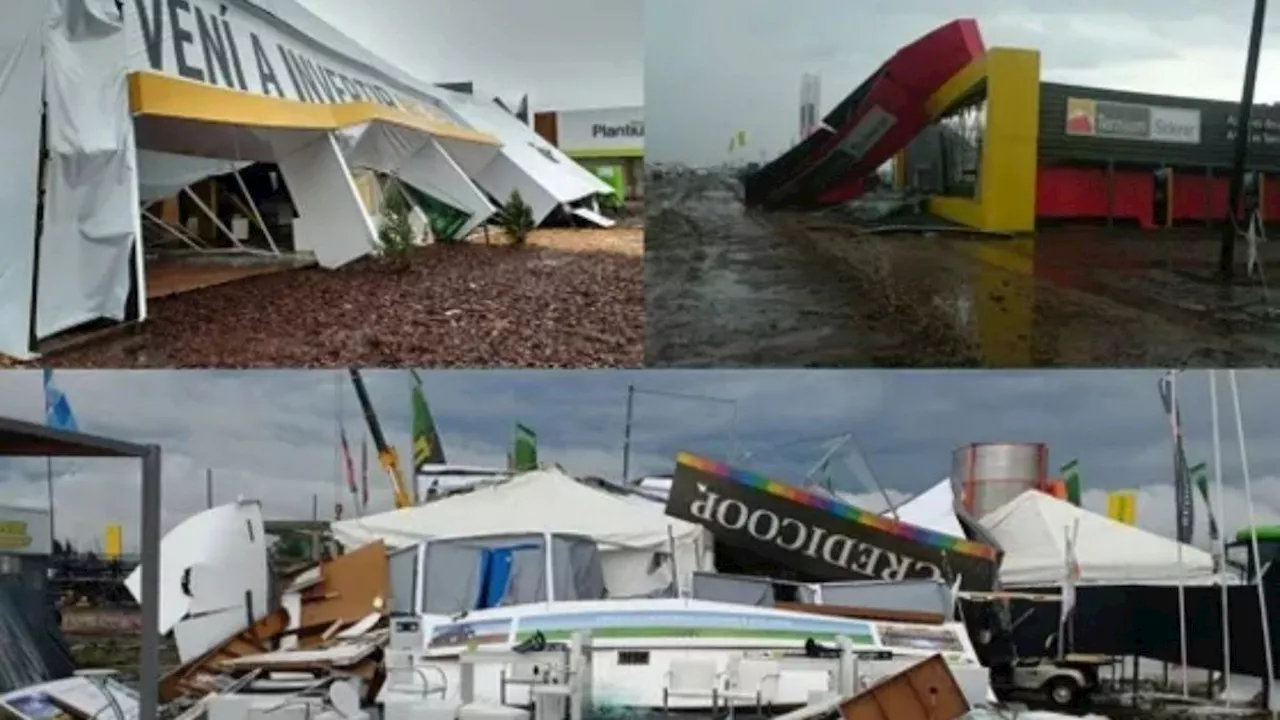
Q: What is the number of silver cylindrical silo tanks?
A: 1